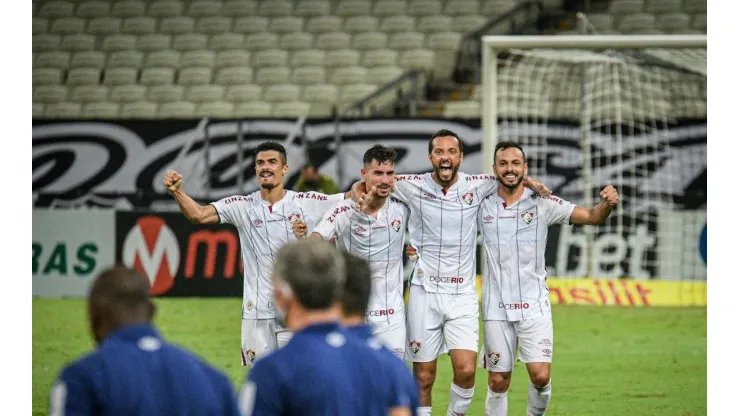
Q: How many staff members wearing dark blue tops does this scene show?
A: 3